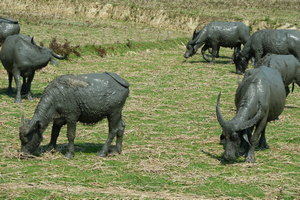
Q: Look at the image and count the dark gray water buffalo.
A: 7